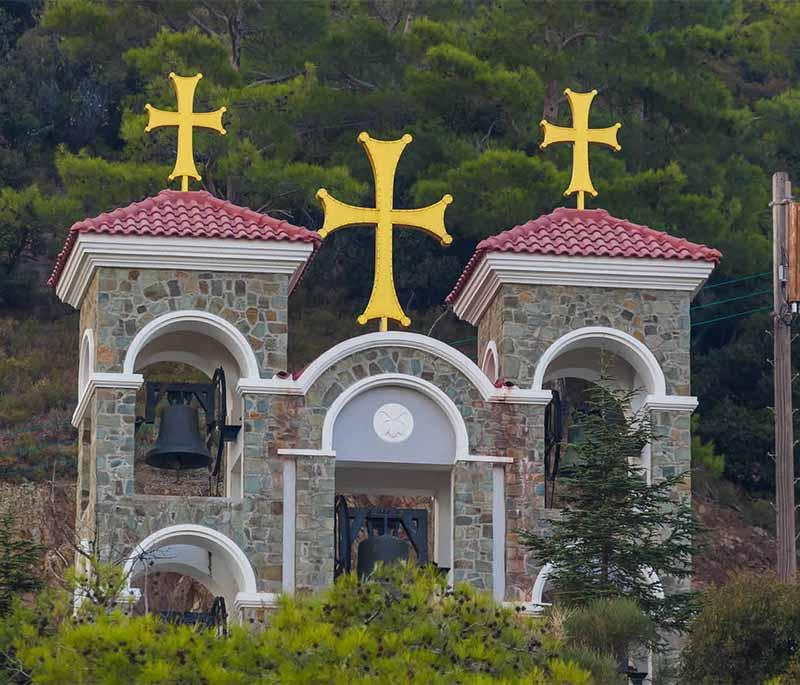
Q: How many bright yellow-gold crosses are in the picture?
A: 3